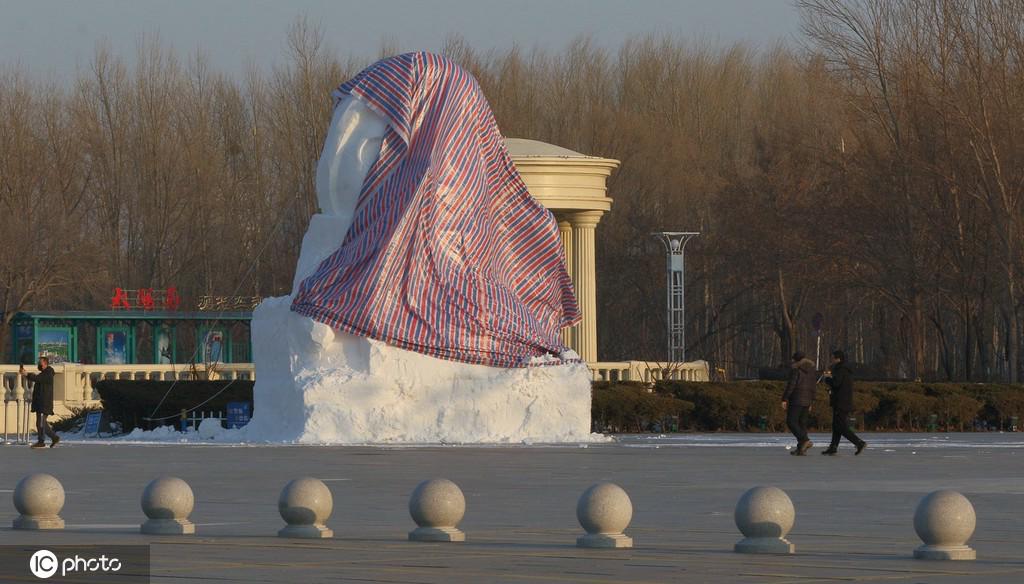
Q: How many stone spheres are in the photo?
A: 7